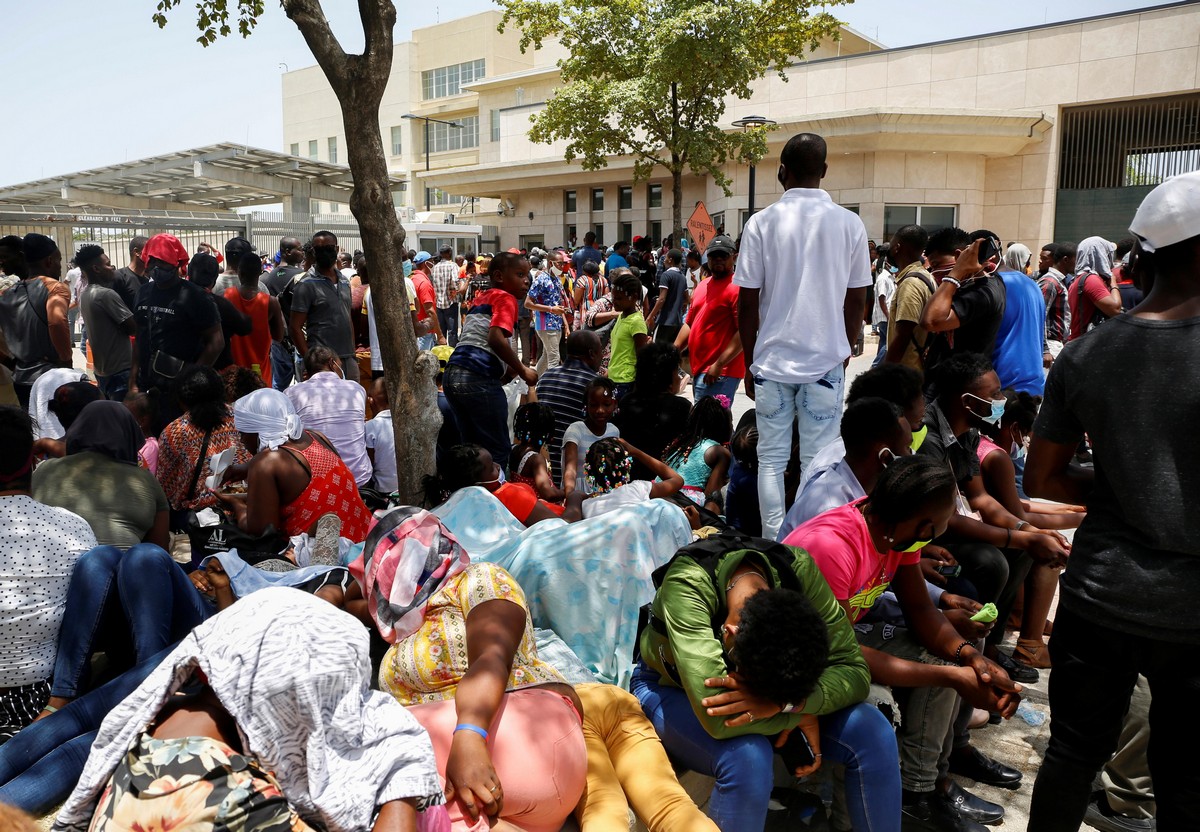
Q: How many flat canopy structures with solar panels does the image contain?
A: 1